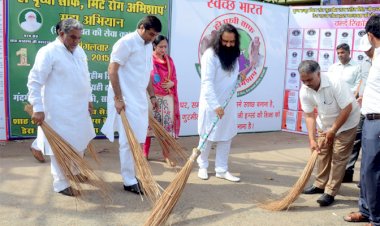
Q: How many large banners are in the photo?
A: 3